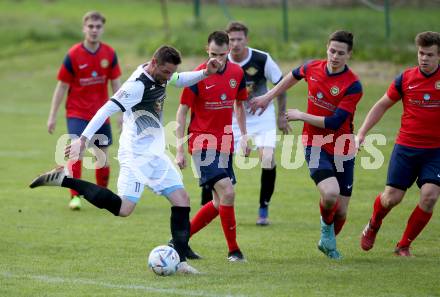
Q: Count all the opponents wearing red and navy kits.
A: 4